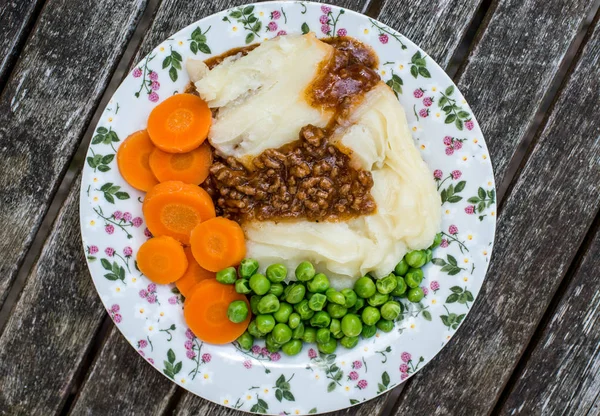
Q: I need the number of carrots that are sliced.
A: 8